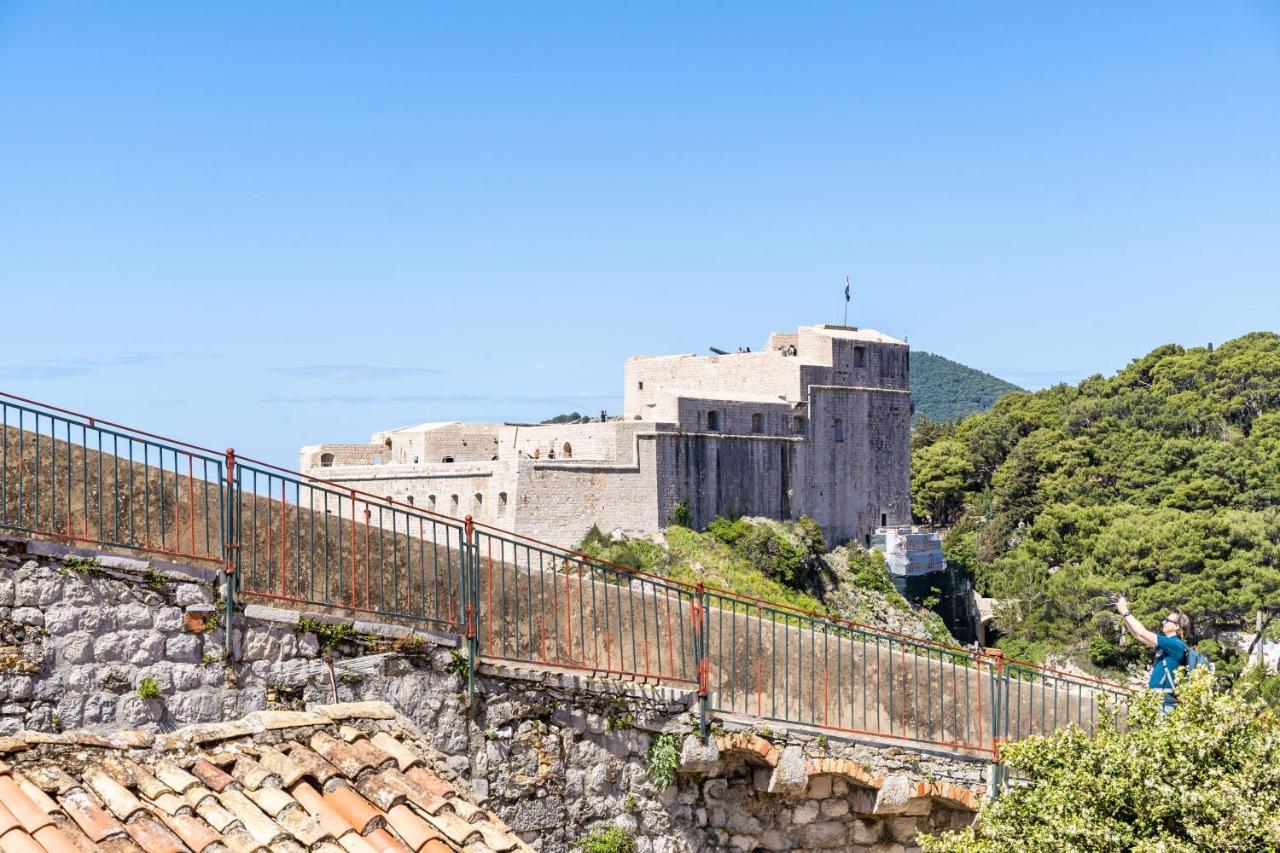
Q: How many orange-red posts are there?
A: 4